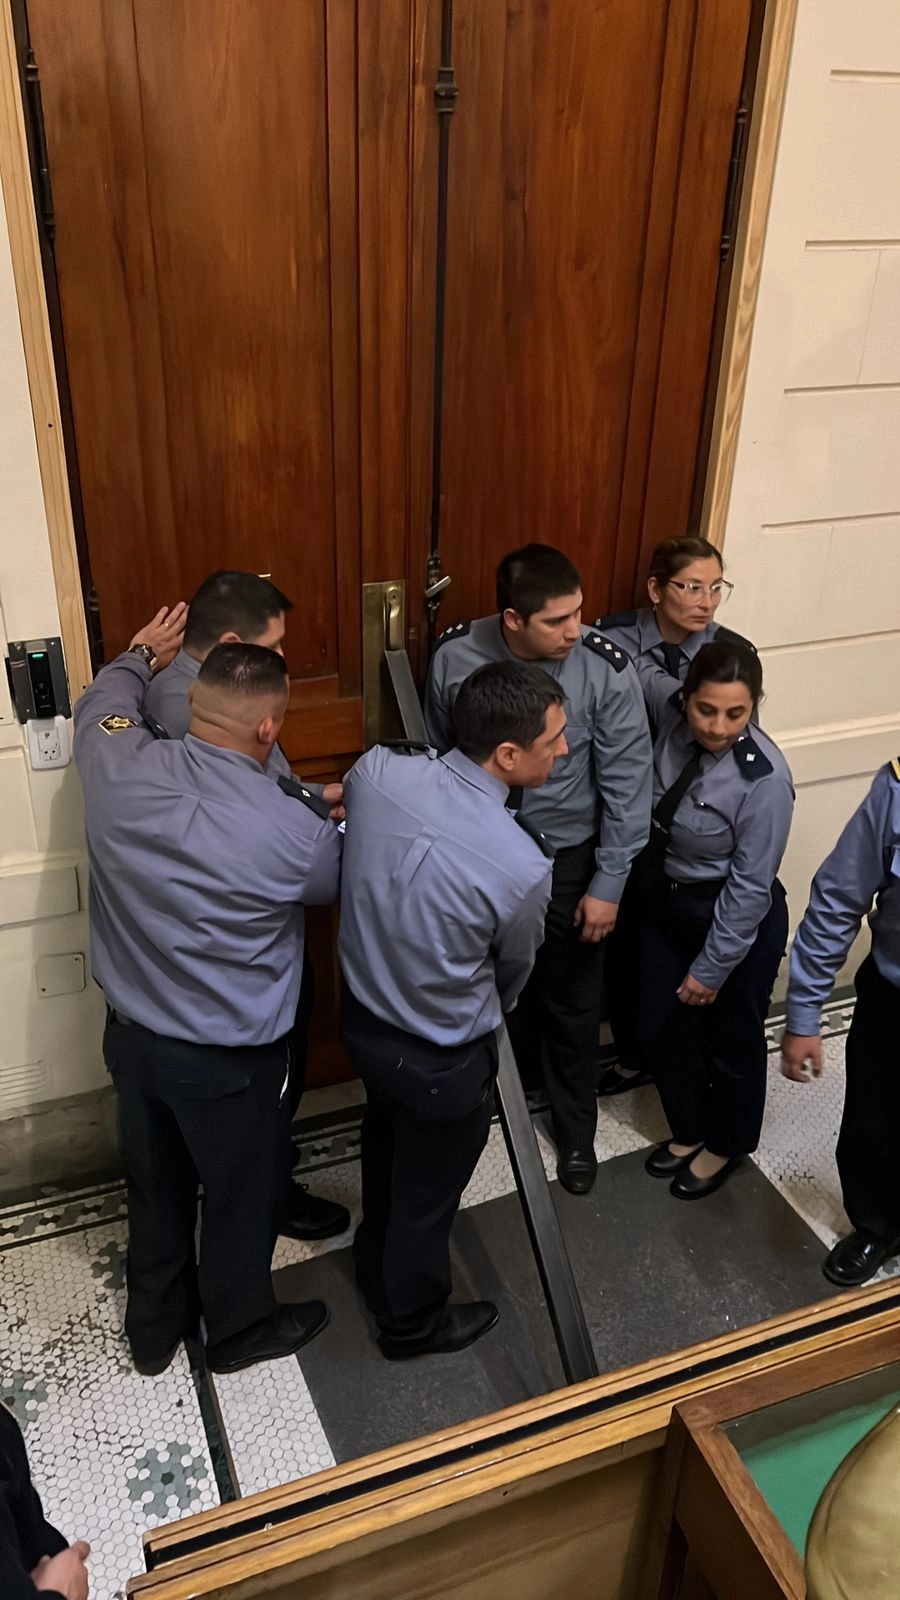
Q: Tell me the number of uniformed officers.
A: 7